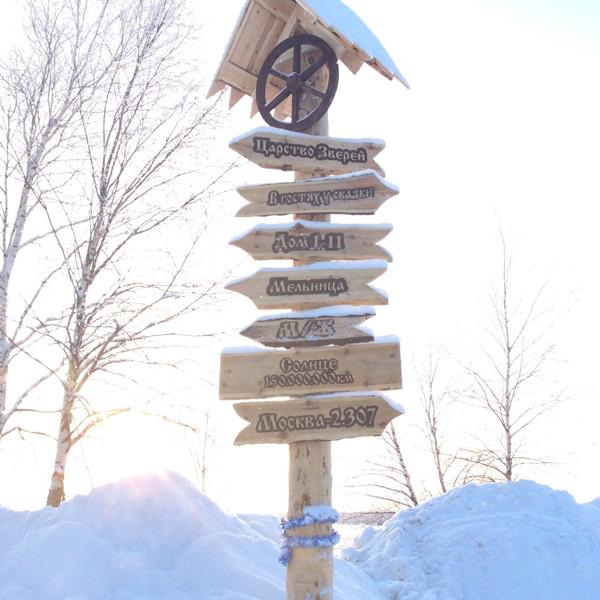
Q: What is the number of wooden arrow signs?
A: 6